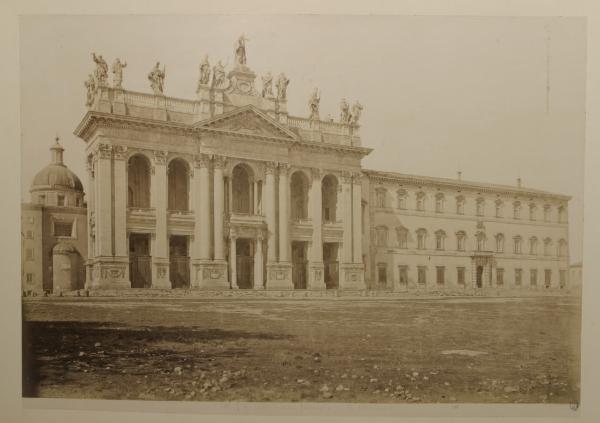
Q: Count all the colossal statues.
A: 12